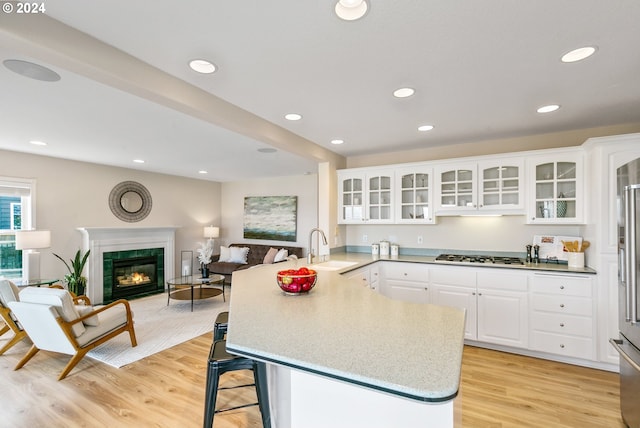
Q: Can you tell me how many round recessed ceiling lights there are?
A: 11